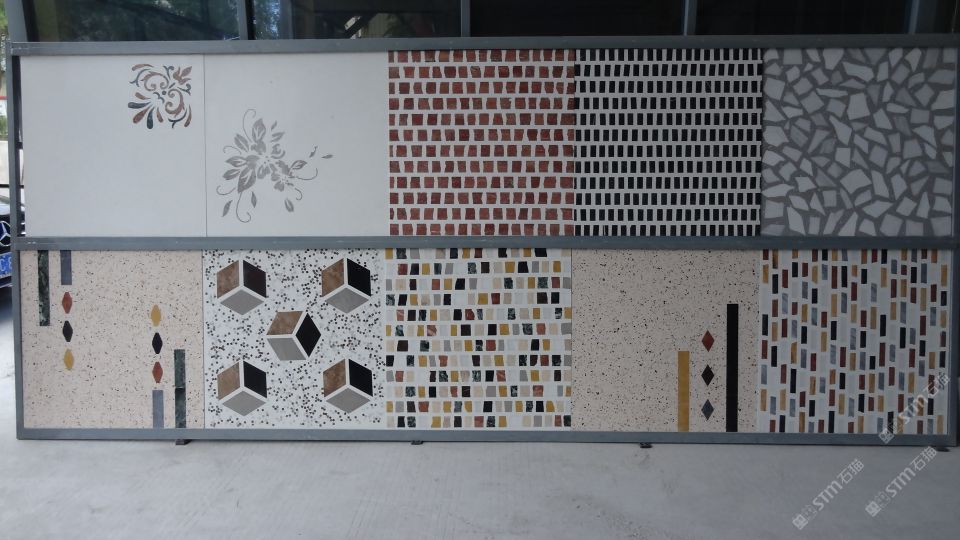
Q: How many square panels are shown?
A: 10